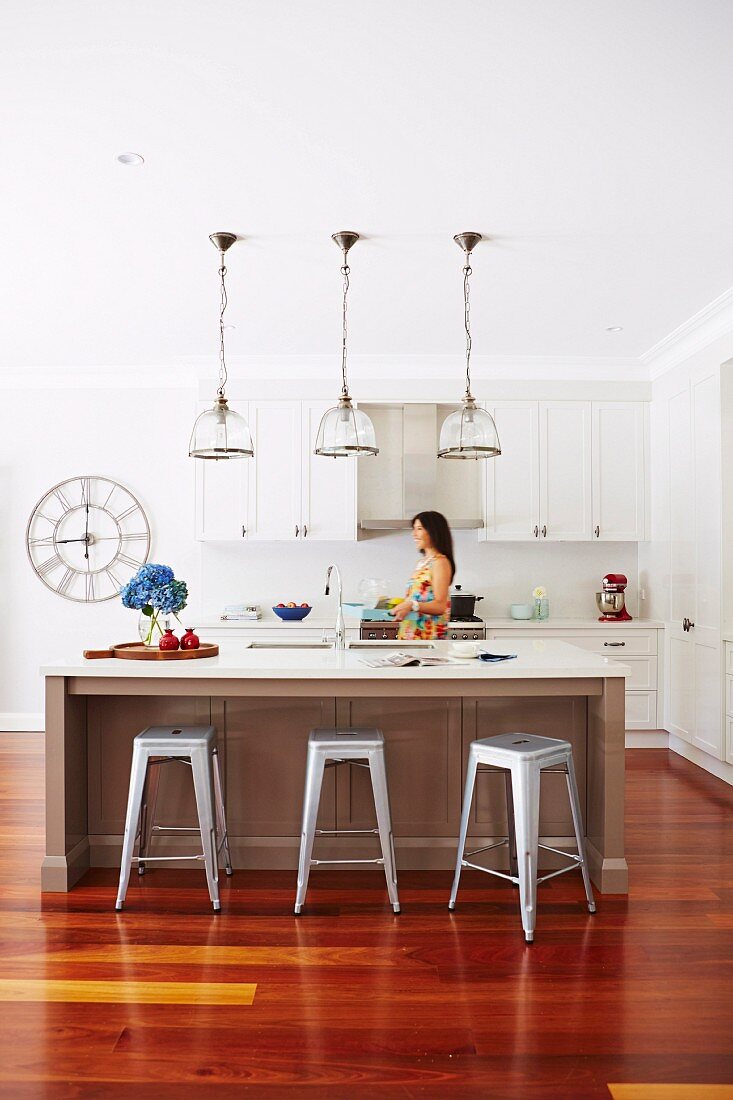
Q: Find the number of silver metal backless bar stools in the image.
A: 3